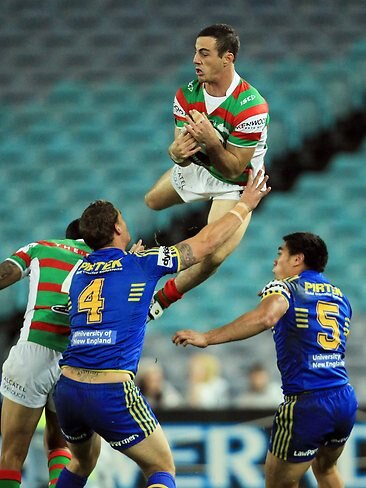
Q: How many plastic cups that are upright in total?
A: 0